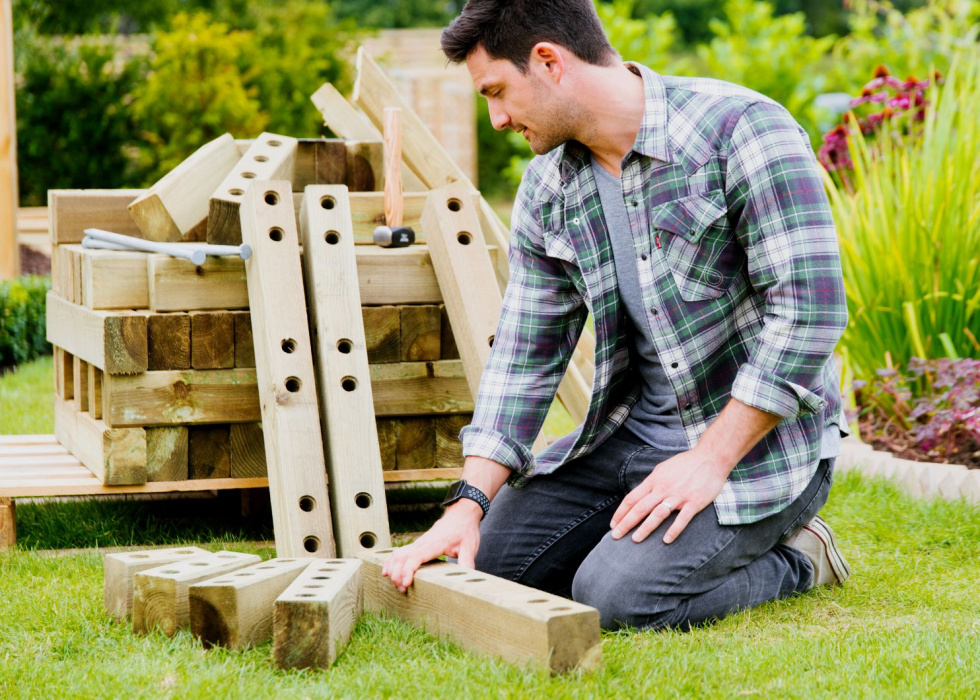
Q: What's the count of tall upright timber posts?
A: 3